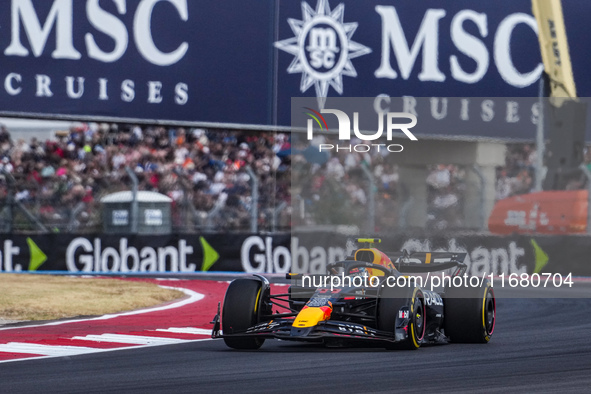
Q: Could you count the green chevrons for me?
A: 3